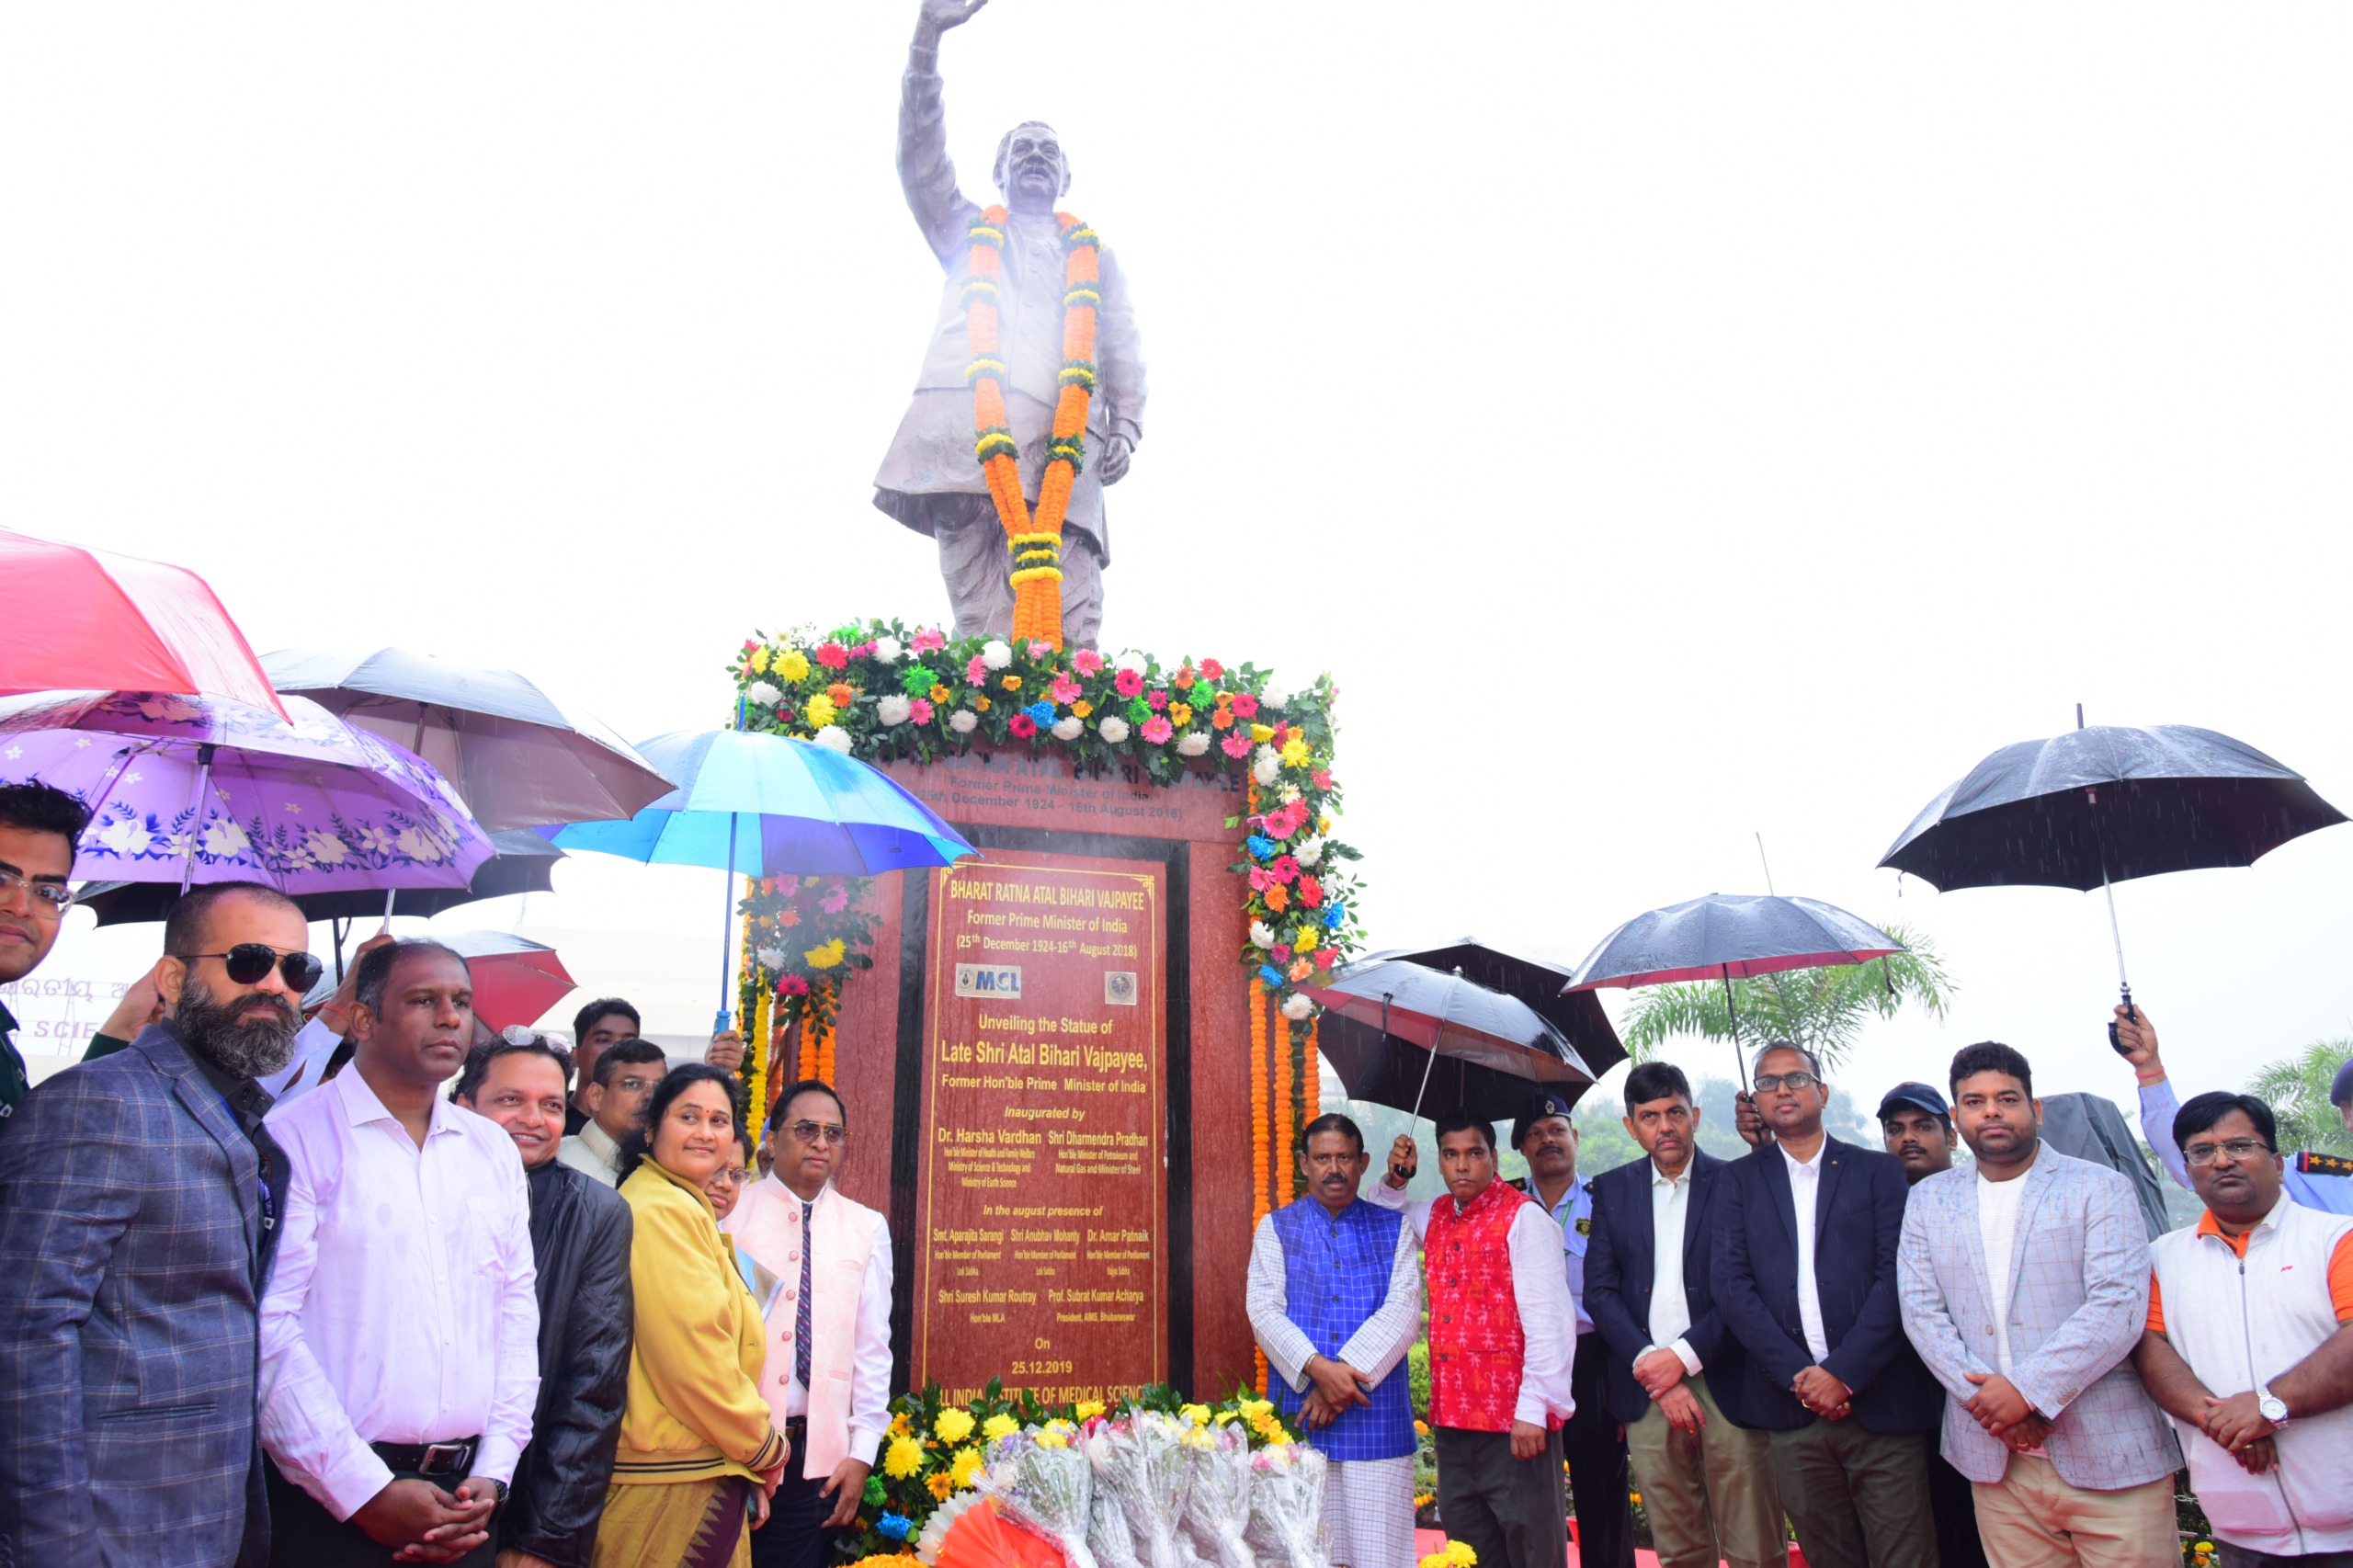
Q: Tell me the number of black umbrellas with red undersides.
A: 3